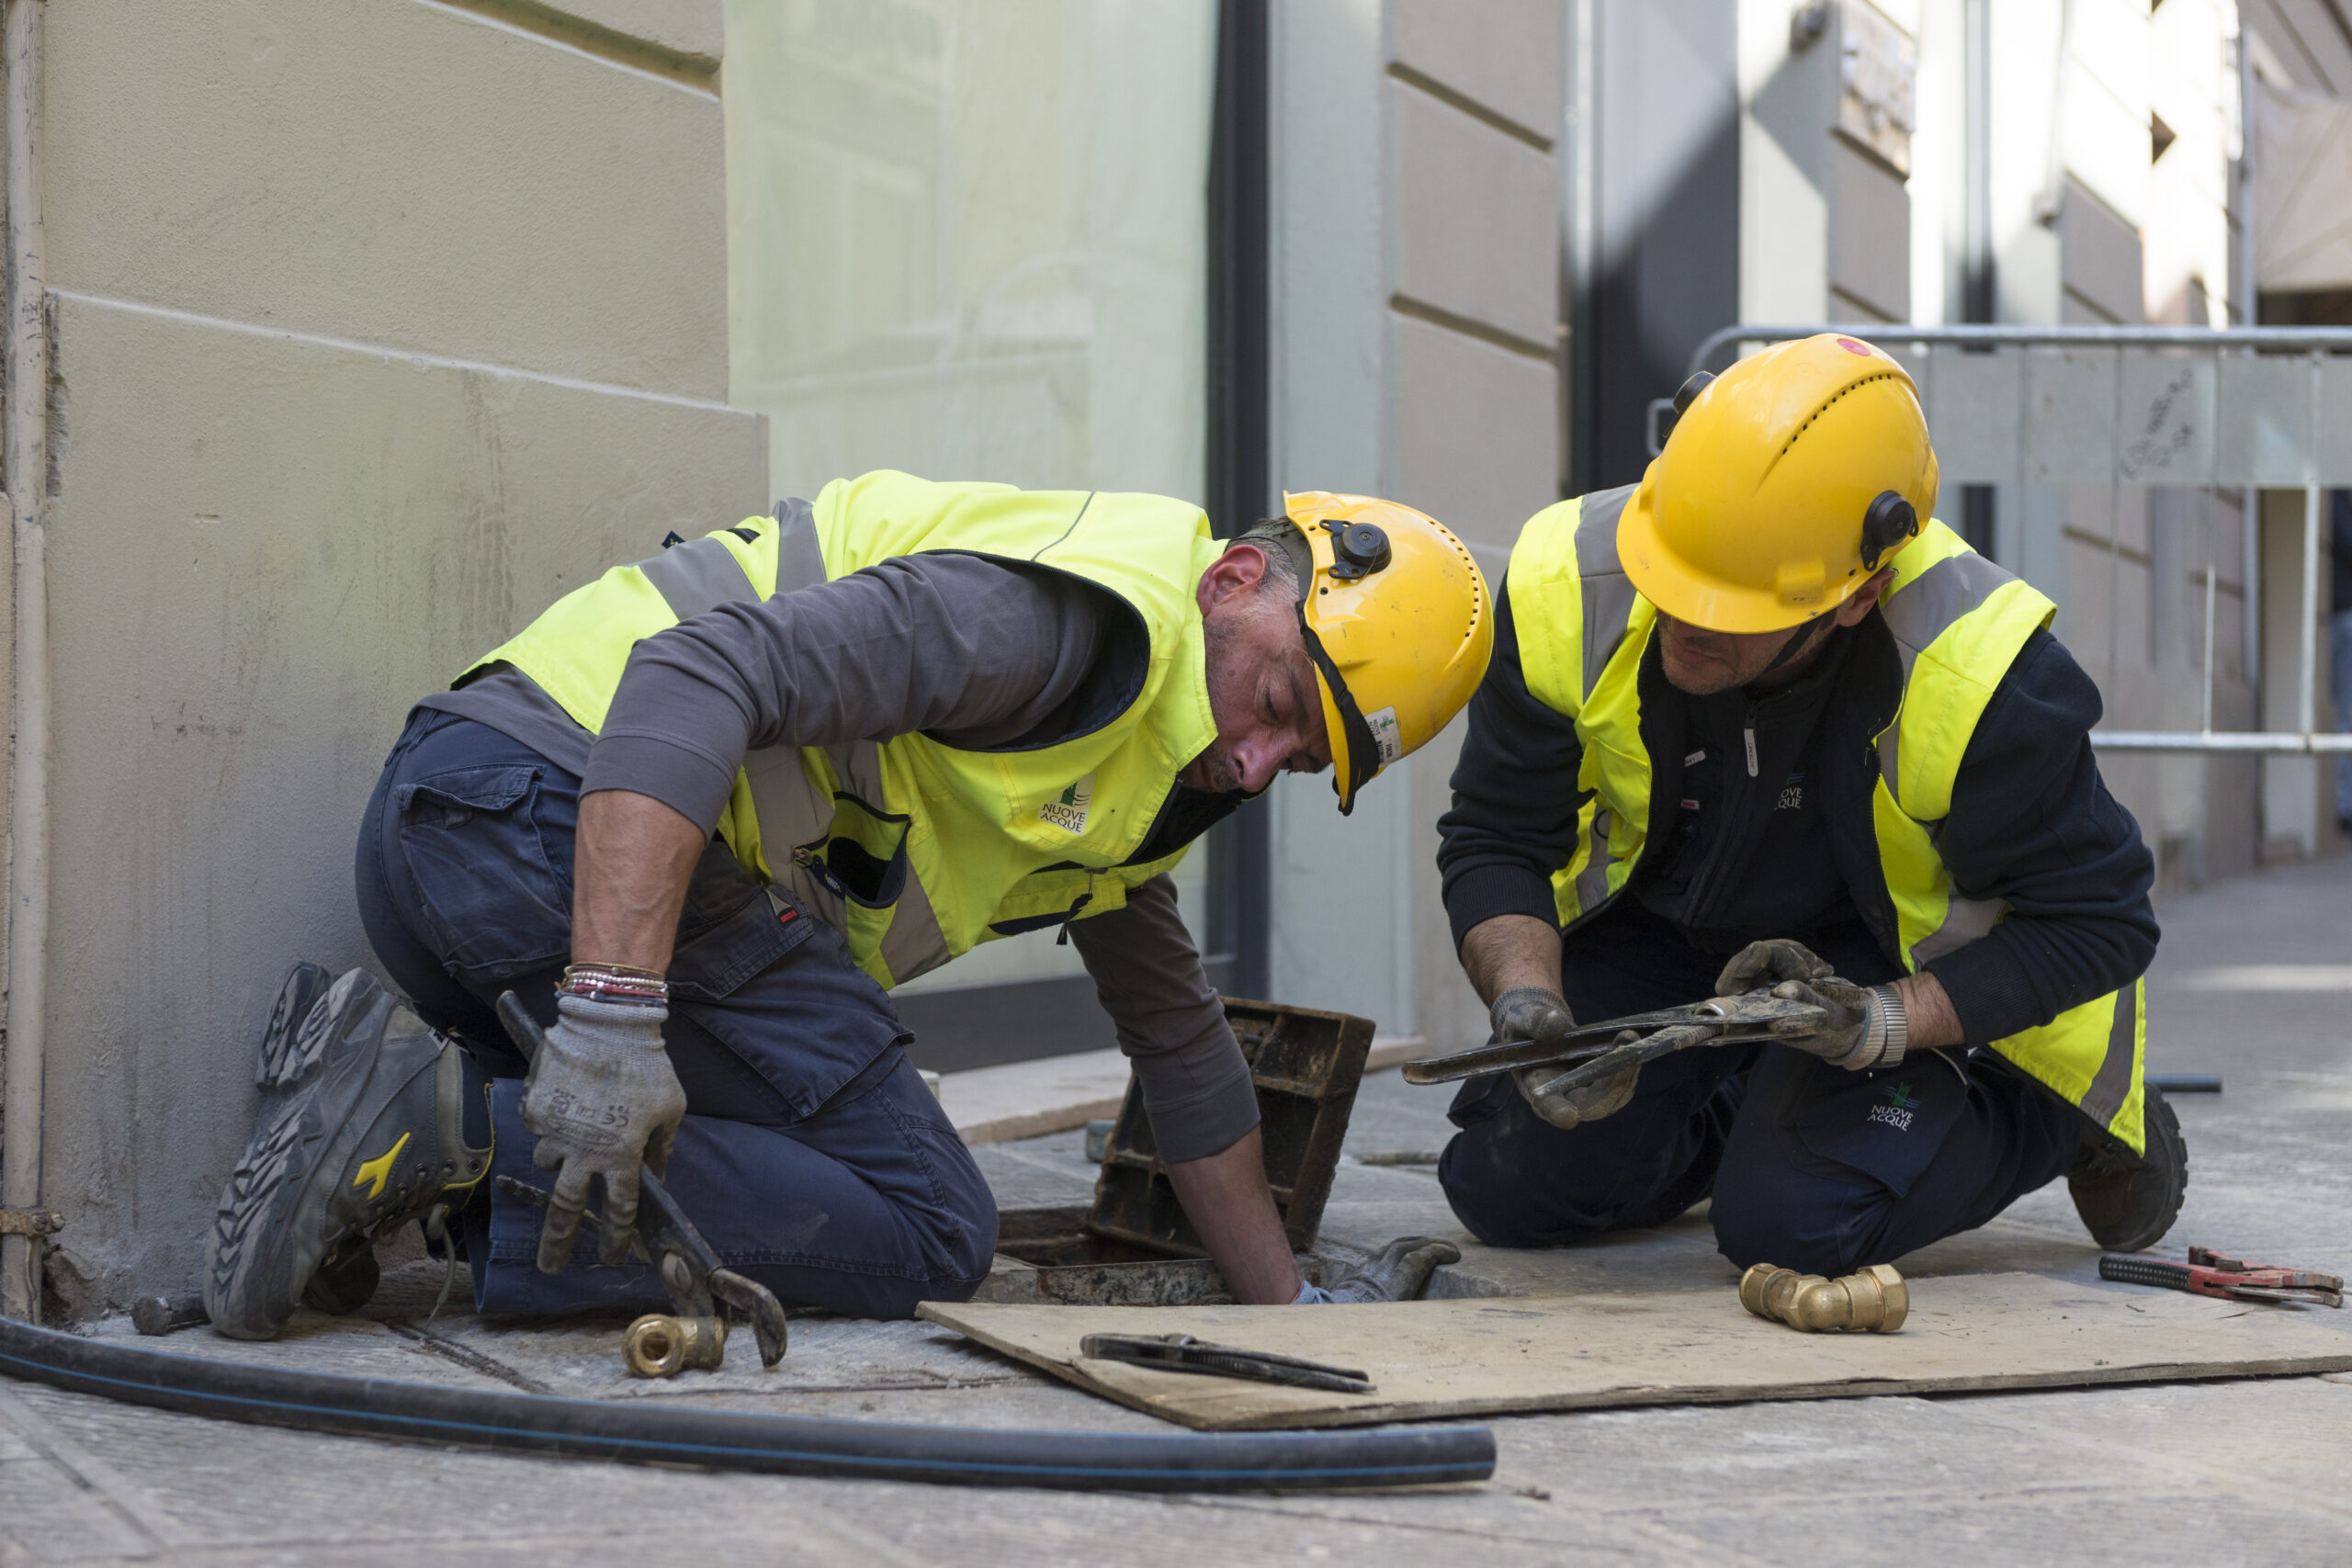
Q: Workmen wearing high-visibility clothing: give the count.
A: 2